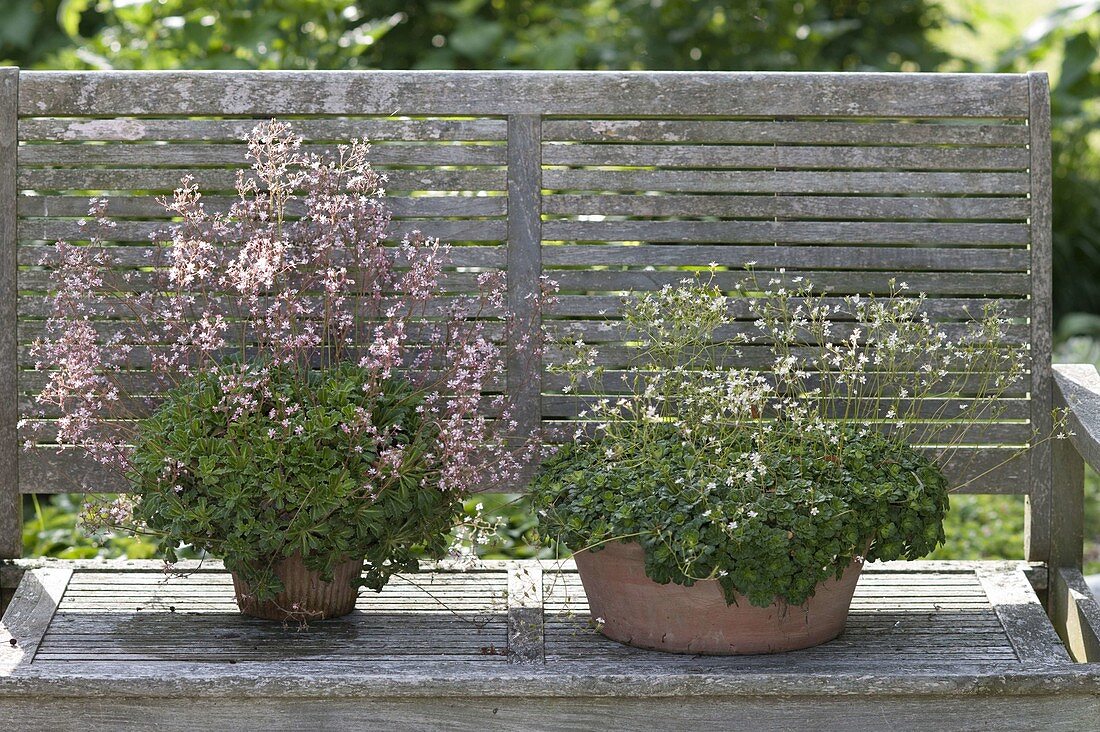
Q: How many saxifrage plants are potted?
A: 2